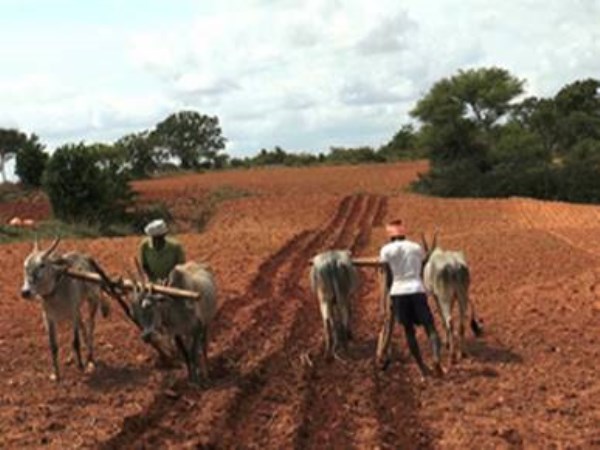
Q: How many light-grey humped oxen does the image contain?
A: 4